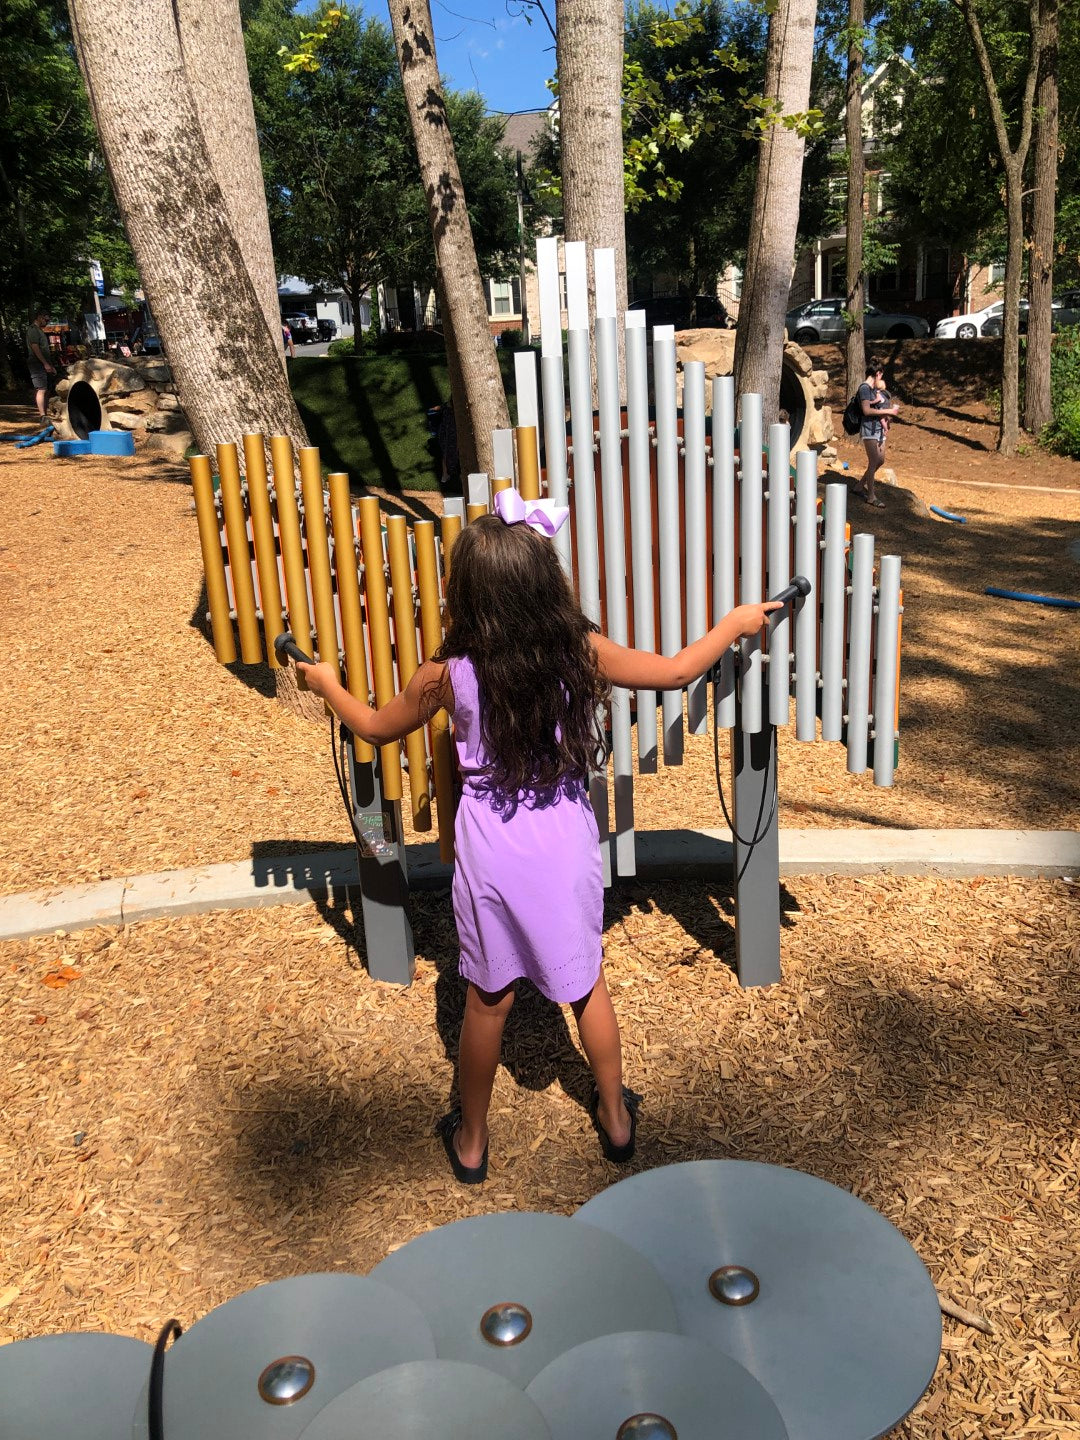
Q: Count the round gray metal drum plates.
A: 6